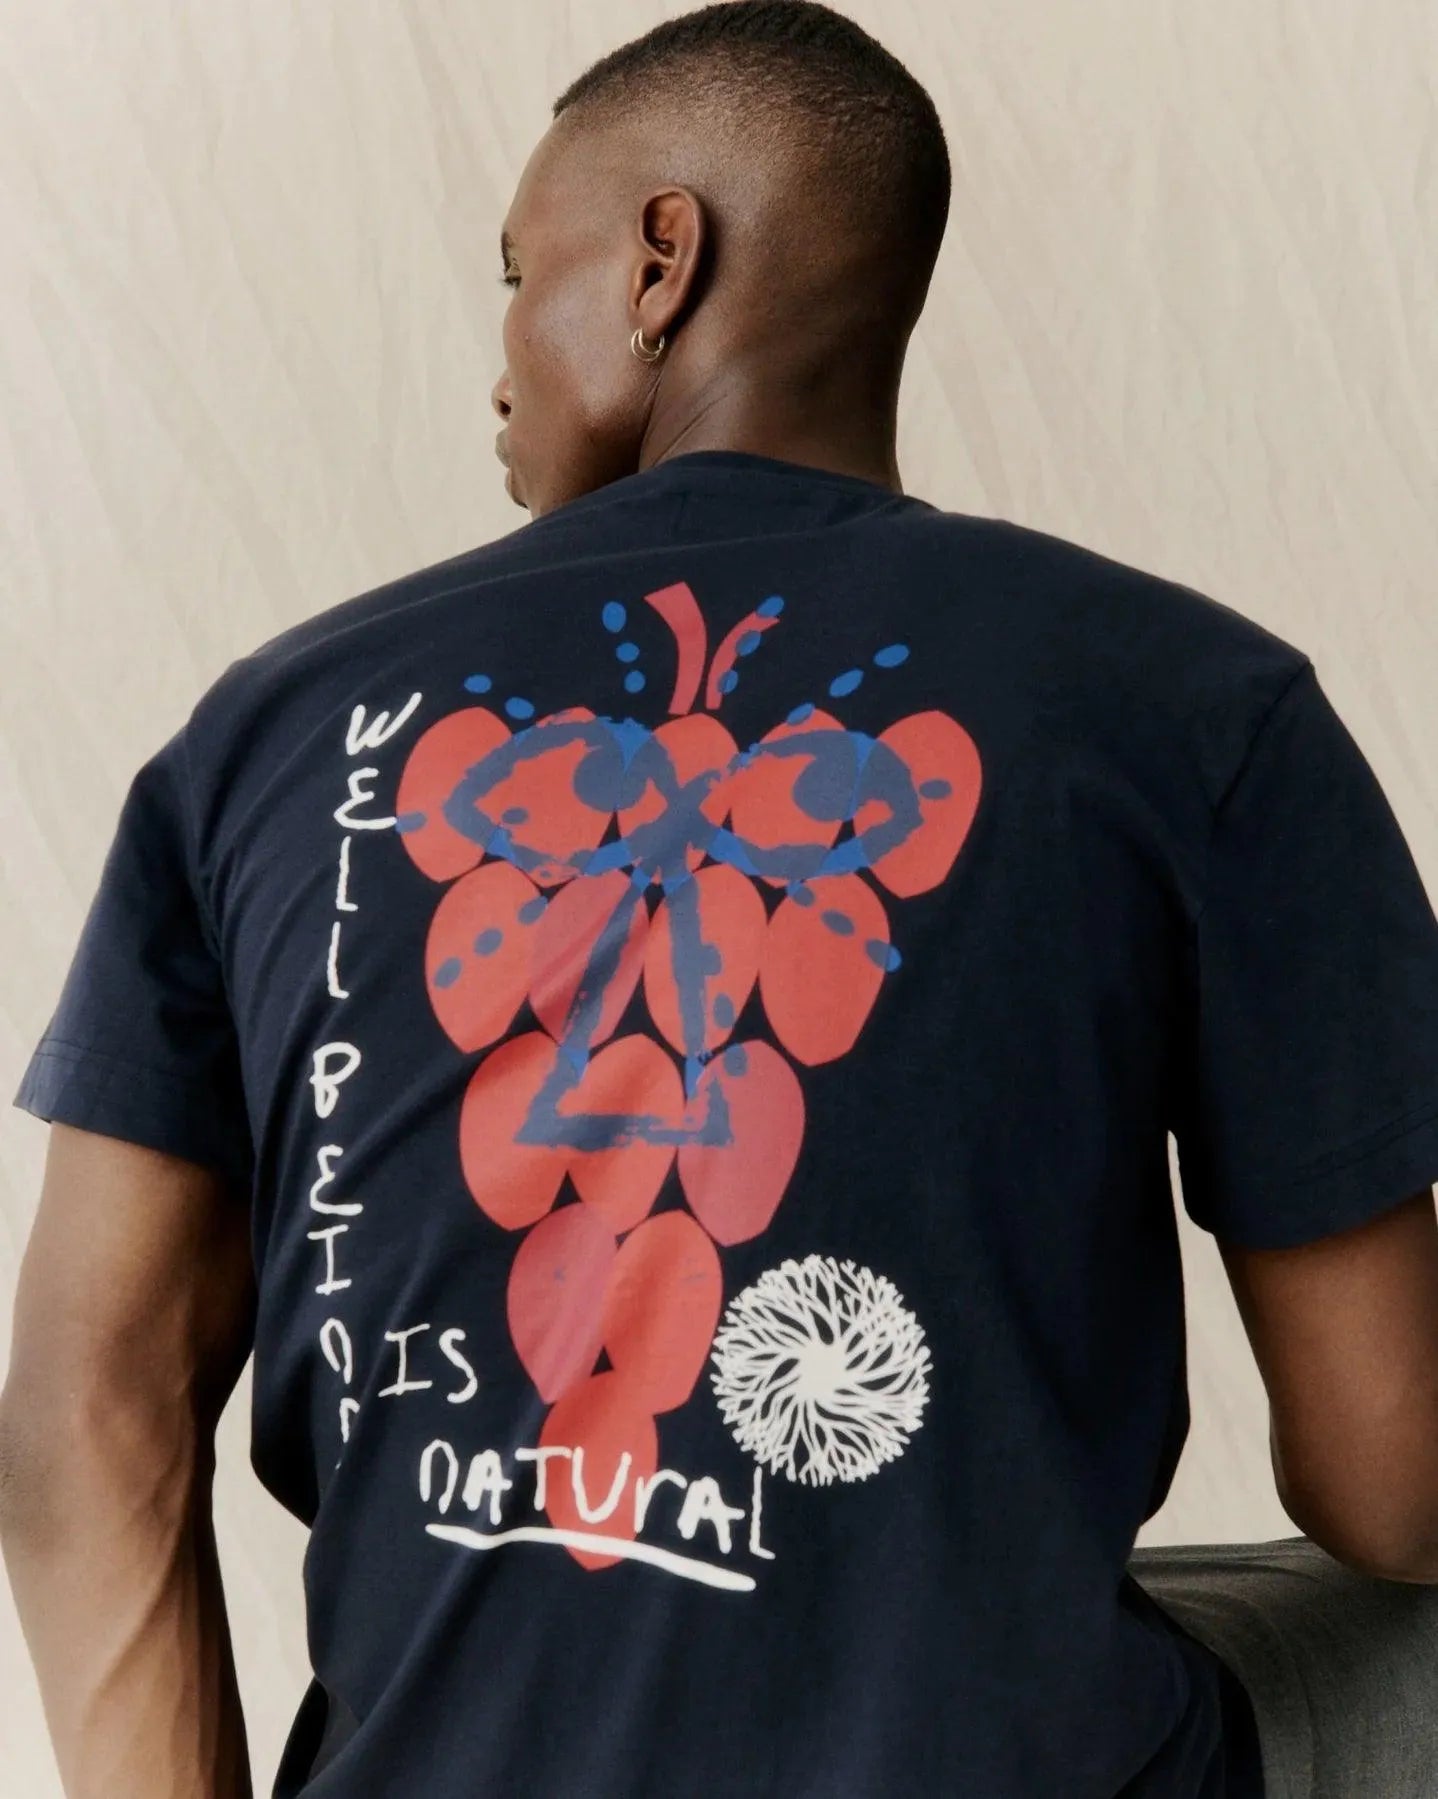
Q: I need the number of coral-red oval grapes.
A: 15